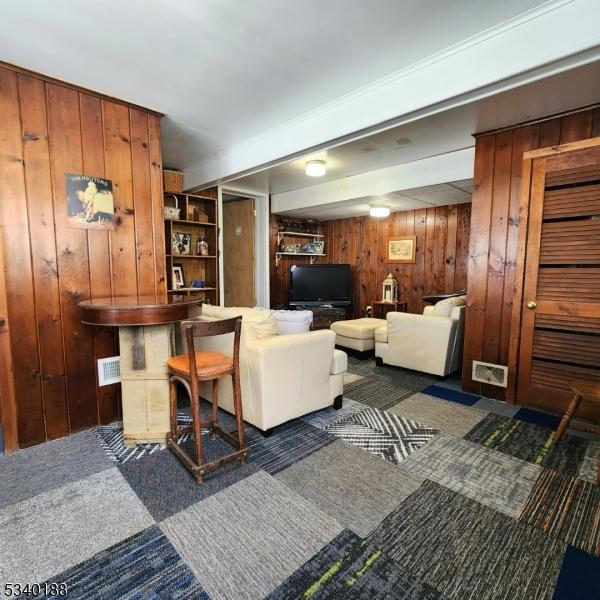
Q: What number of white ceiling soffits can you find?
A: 2